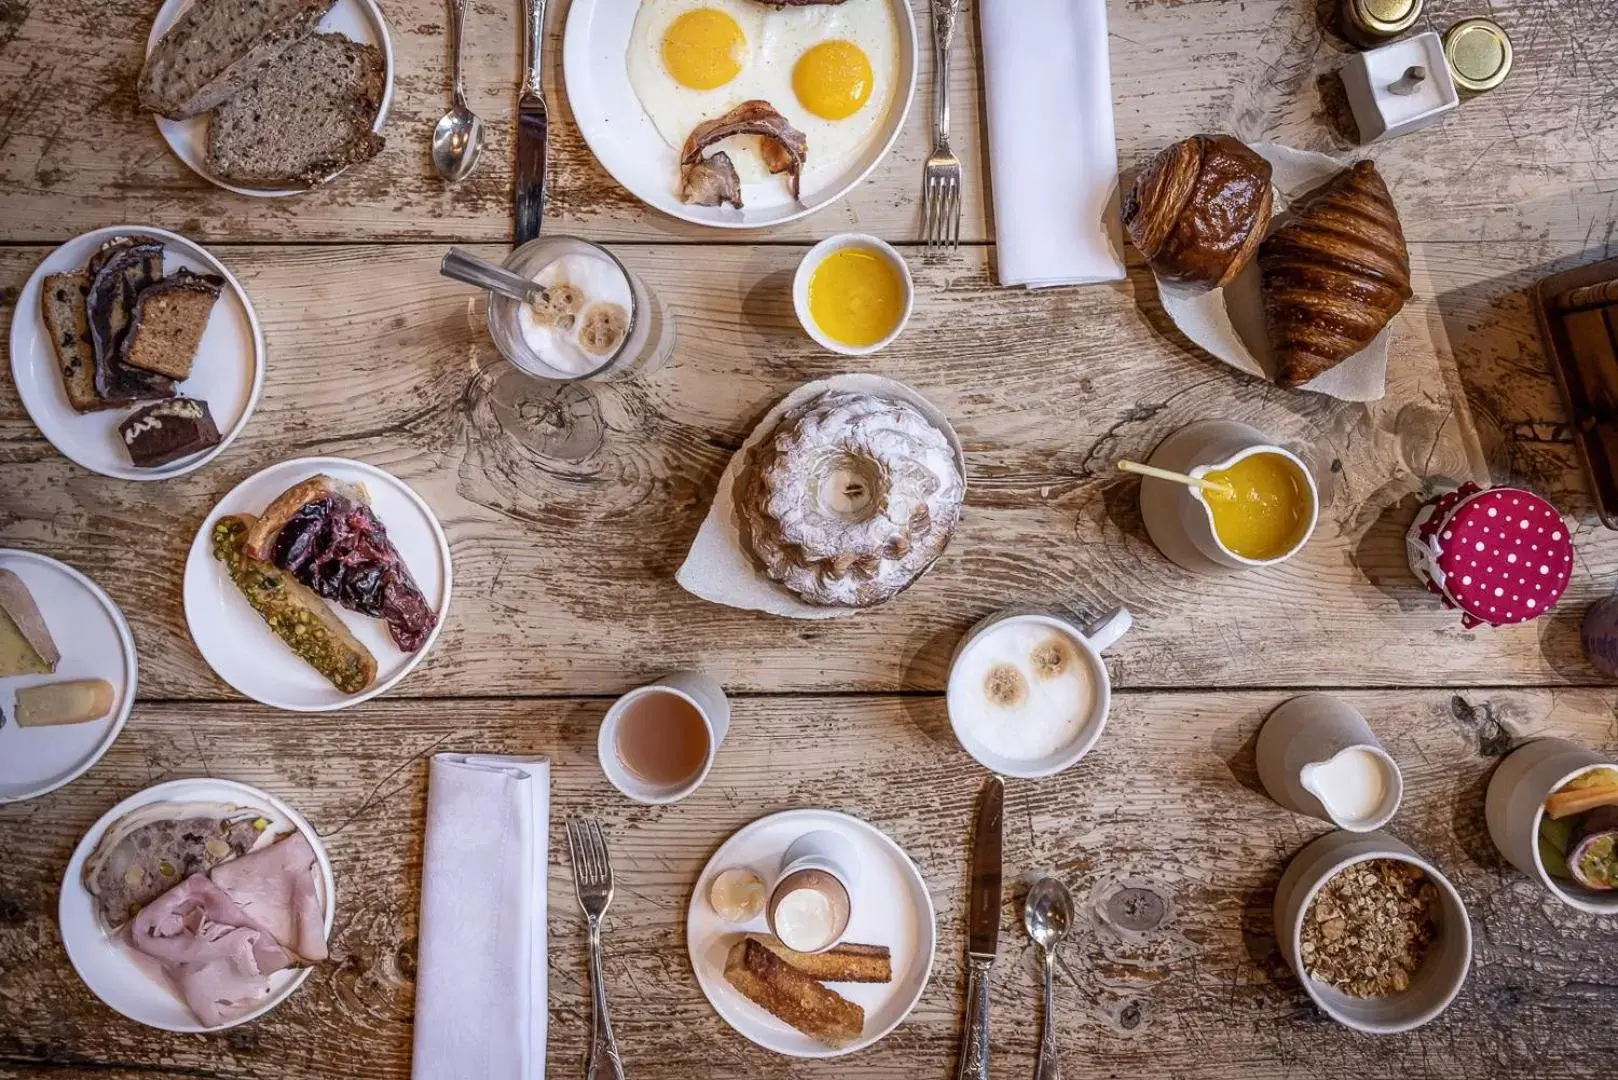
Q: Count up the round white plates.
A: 7